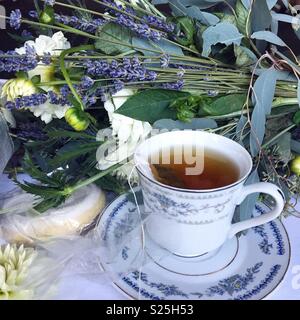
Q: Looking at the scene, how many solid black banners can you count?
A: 1